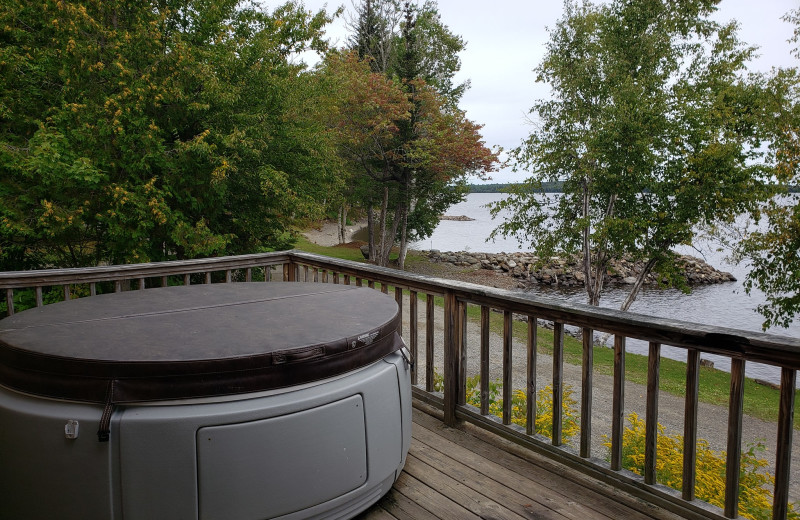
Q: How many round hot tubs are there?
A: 1